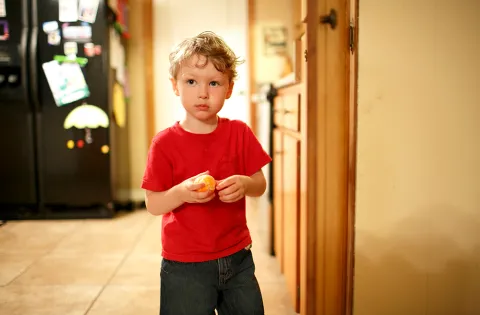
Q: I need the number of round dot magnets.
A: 3